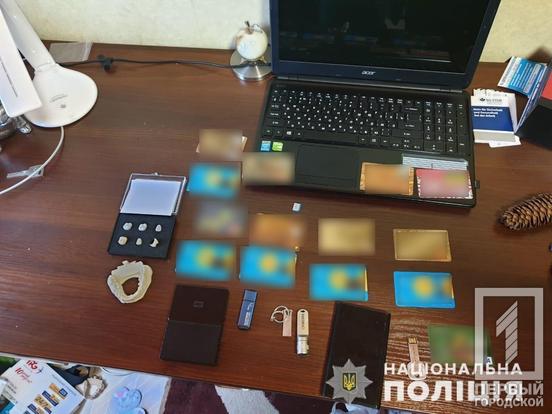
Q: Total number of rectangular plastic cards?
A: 14